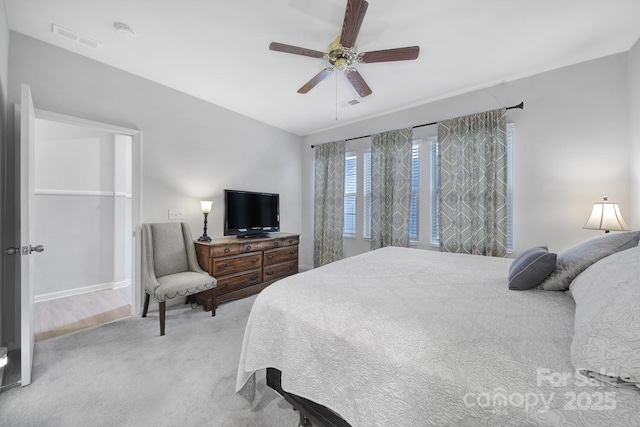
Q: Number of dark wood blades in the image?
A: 5